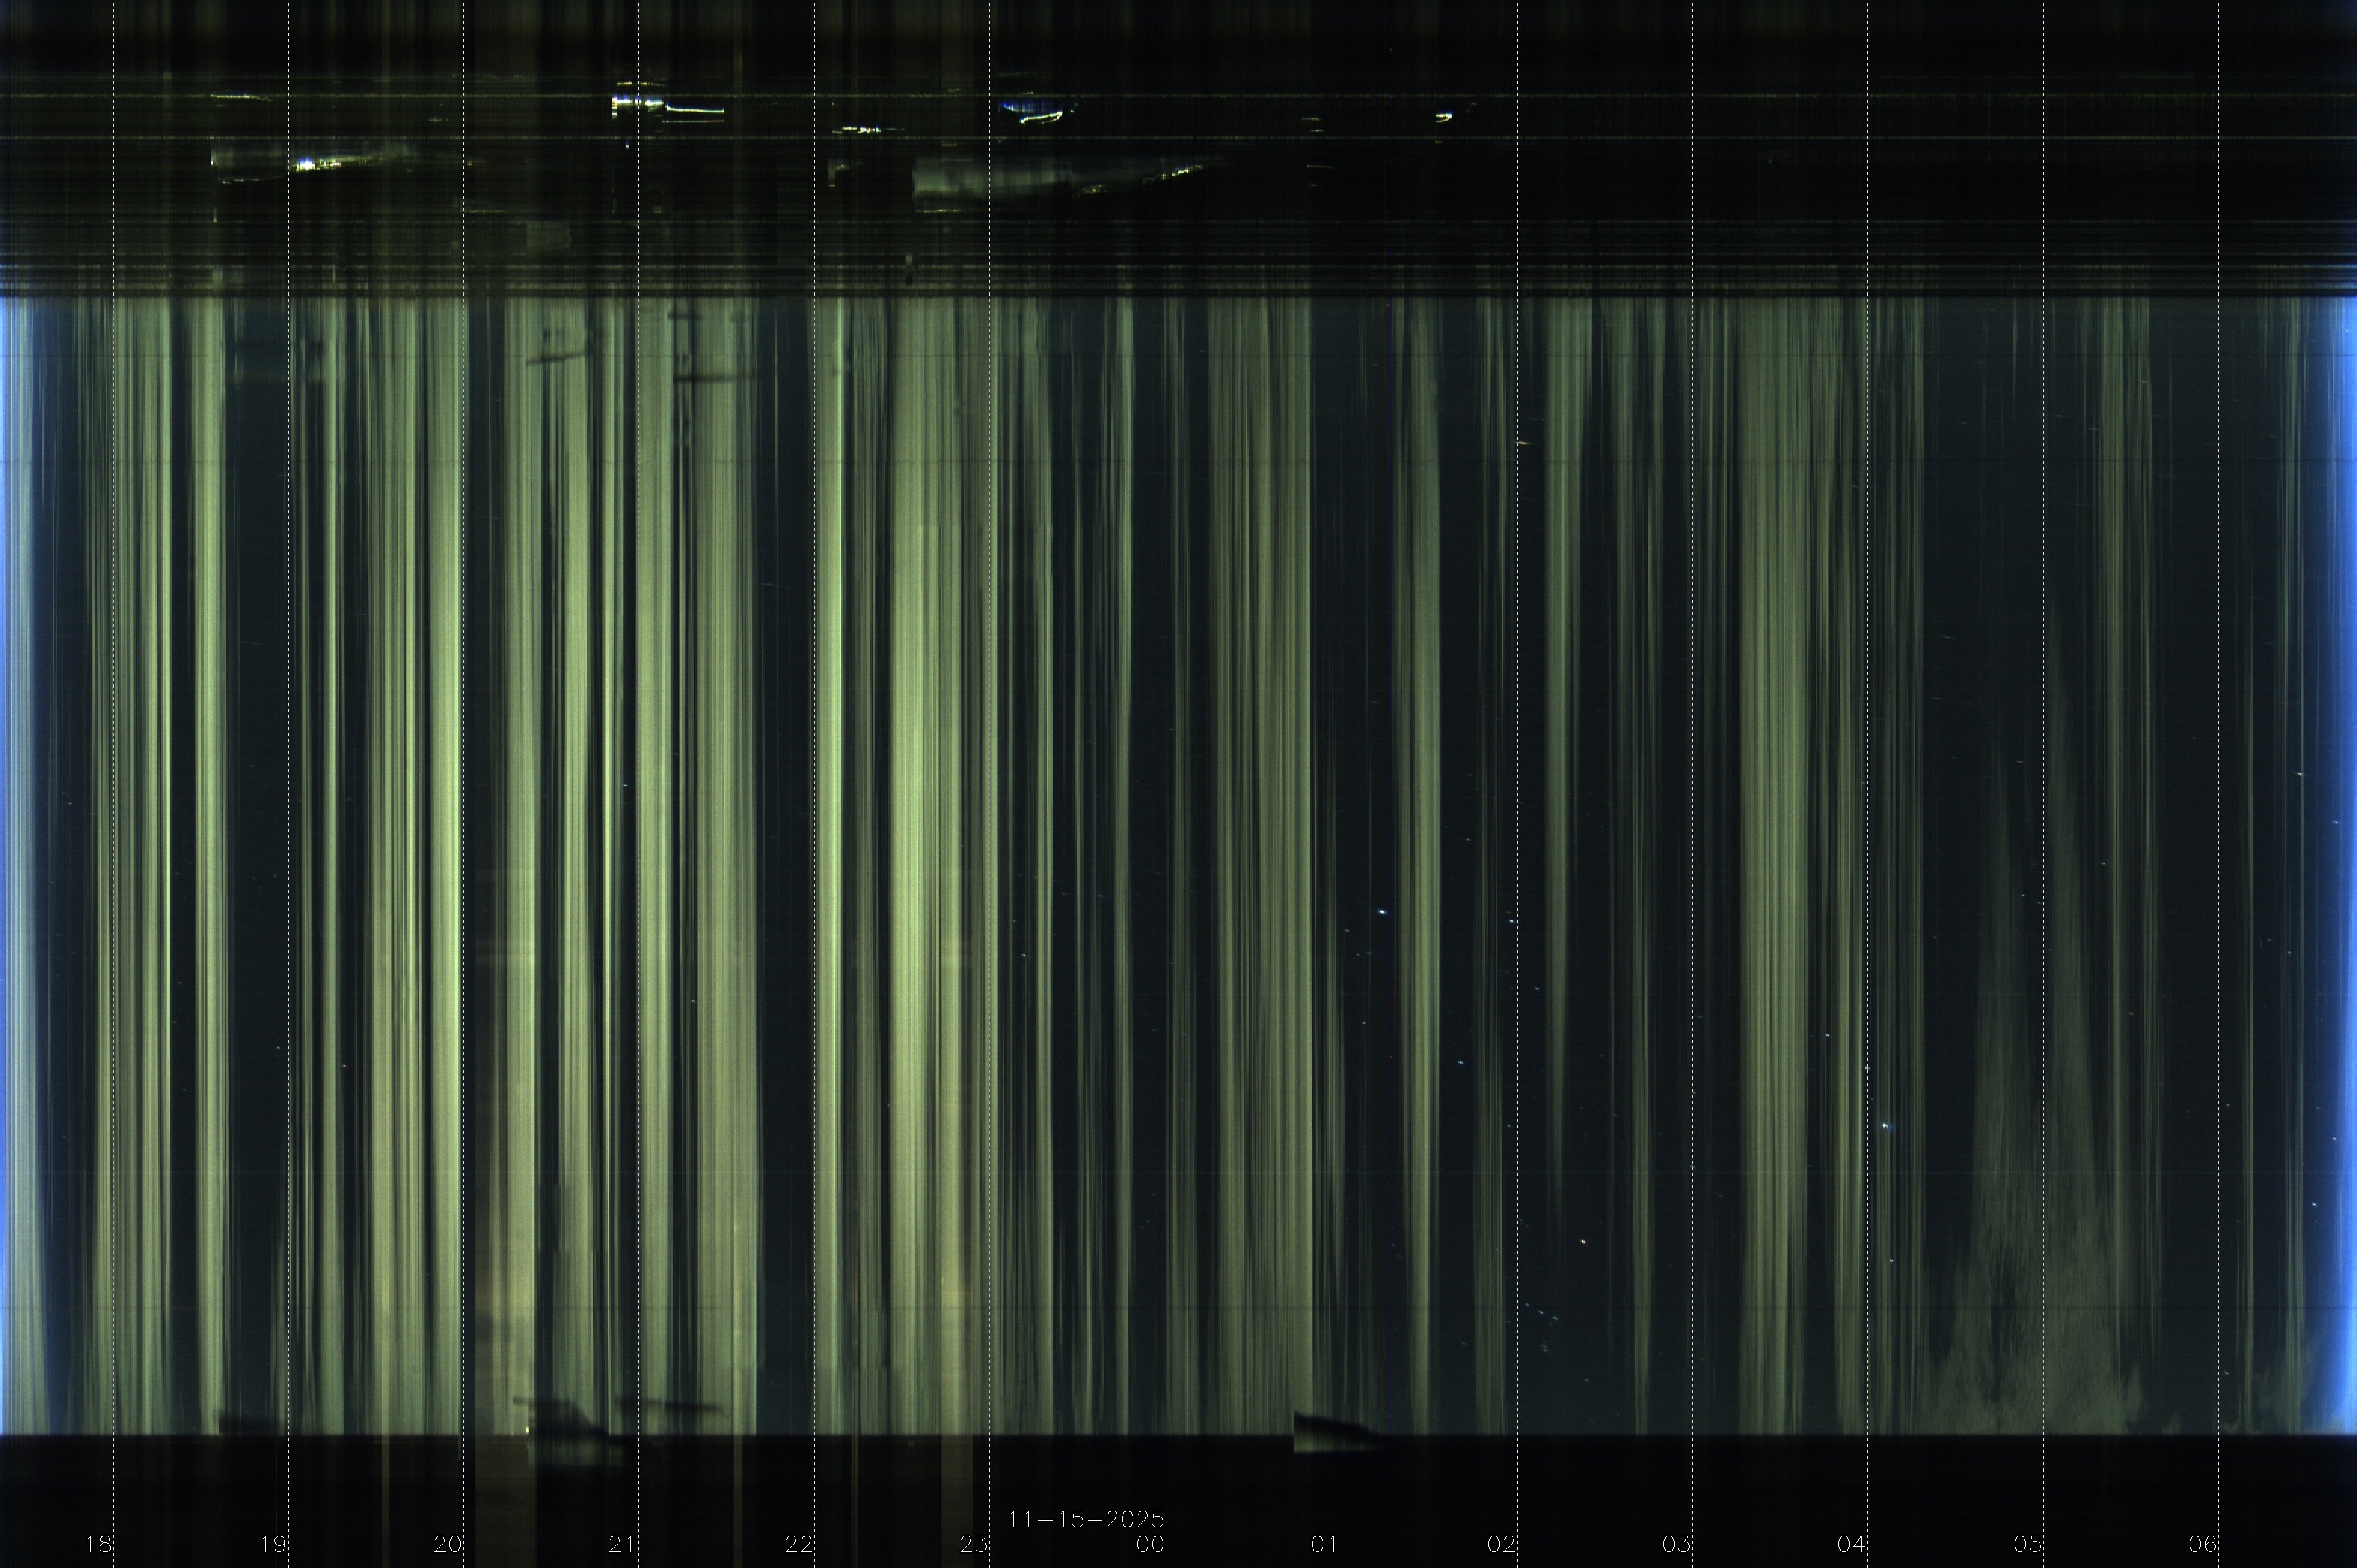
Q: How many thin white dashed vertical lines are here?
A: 13